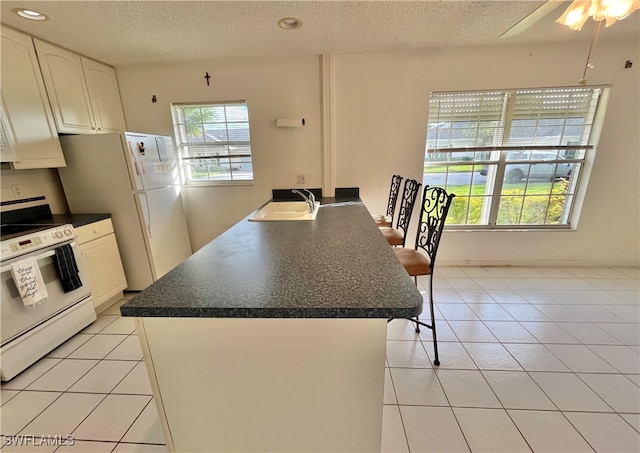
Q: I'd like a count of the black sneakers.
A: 0